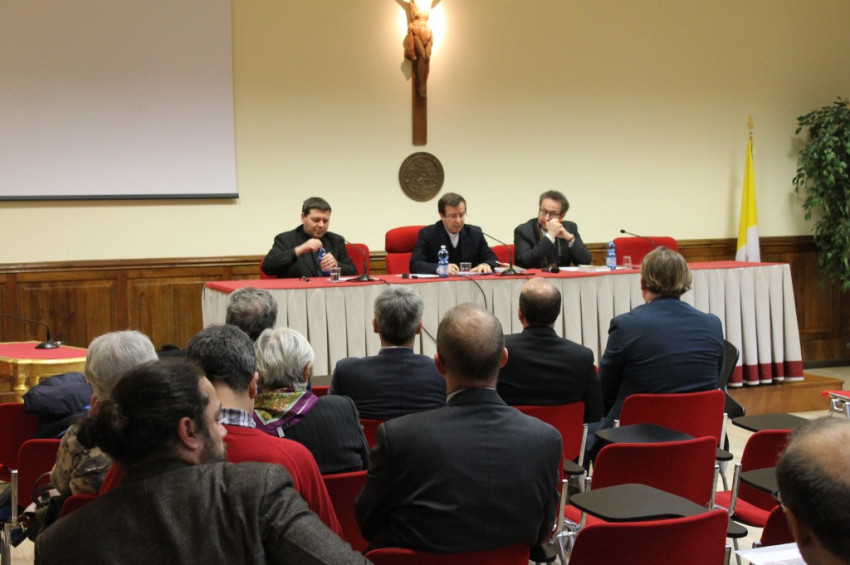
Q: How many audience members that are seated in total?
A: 10